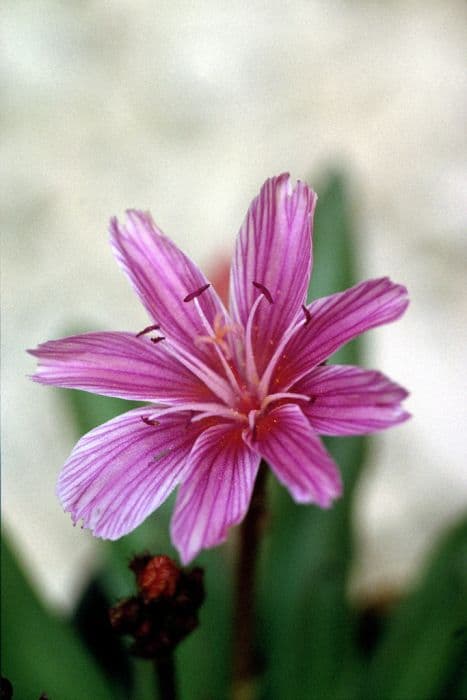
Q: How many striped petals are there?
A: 8